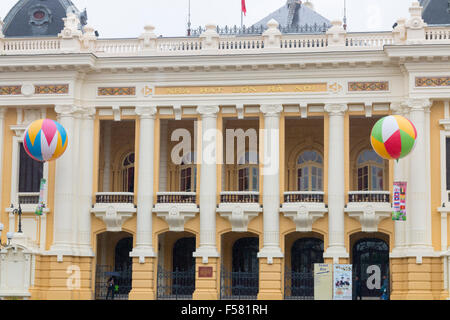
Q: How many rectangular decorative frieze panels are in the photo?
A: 5